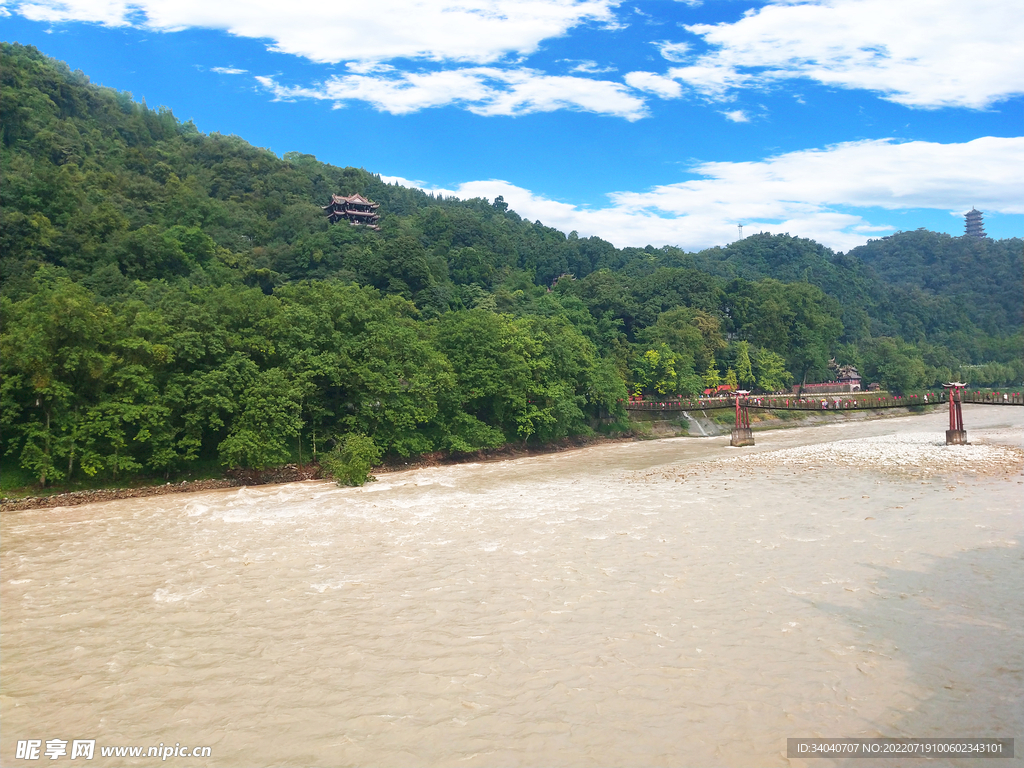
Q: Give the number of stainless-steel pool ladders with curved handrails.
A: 0